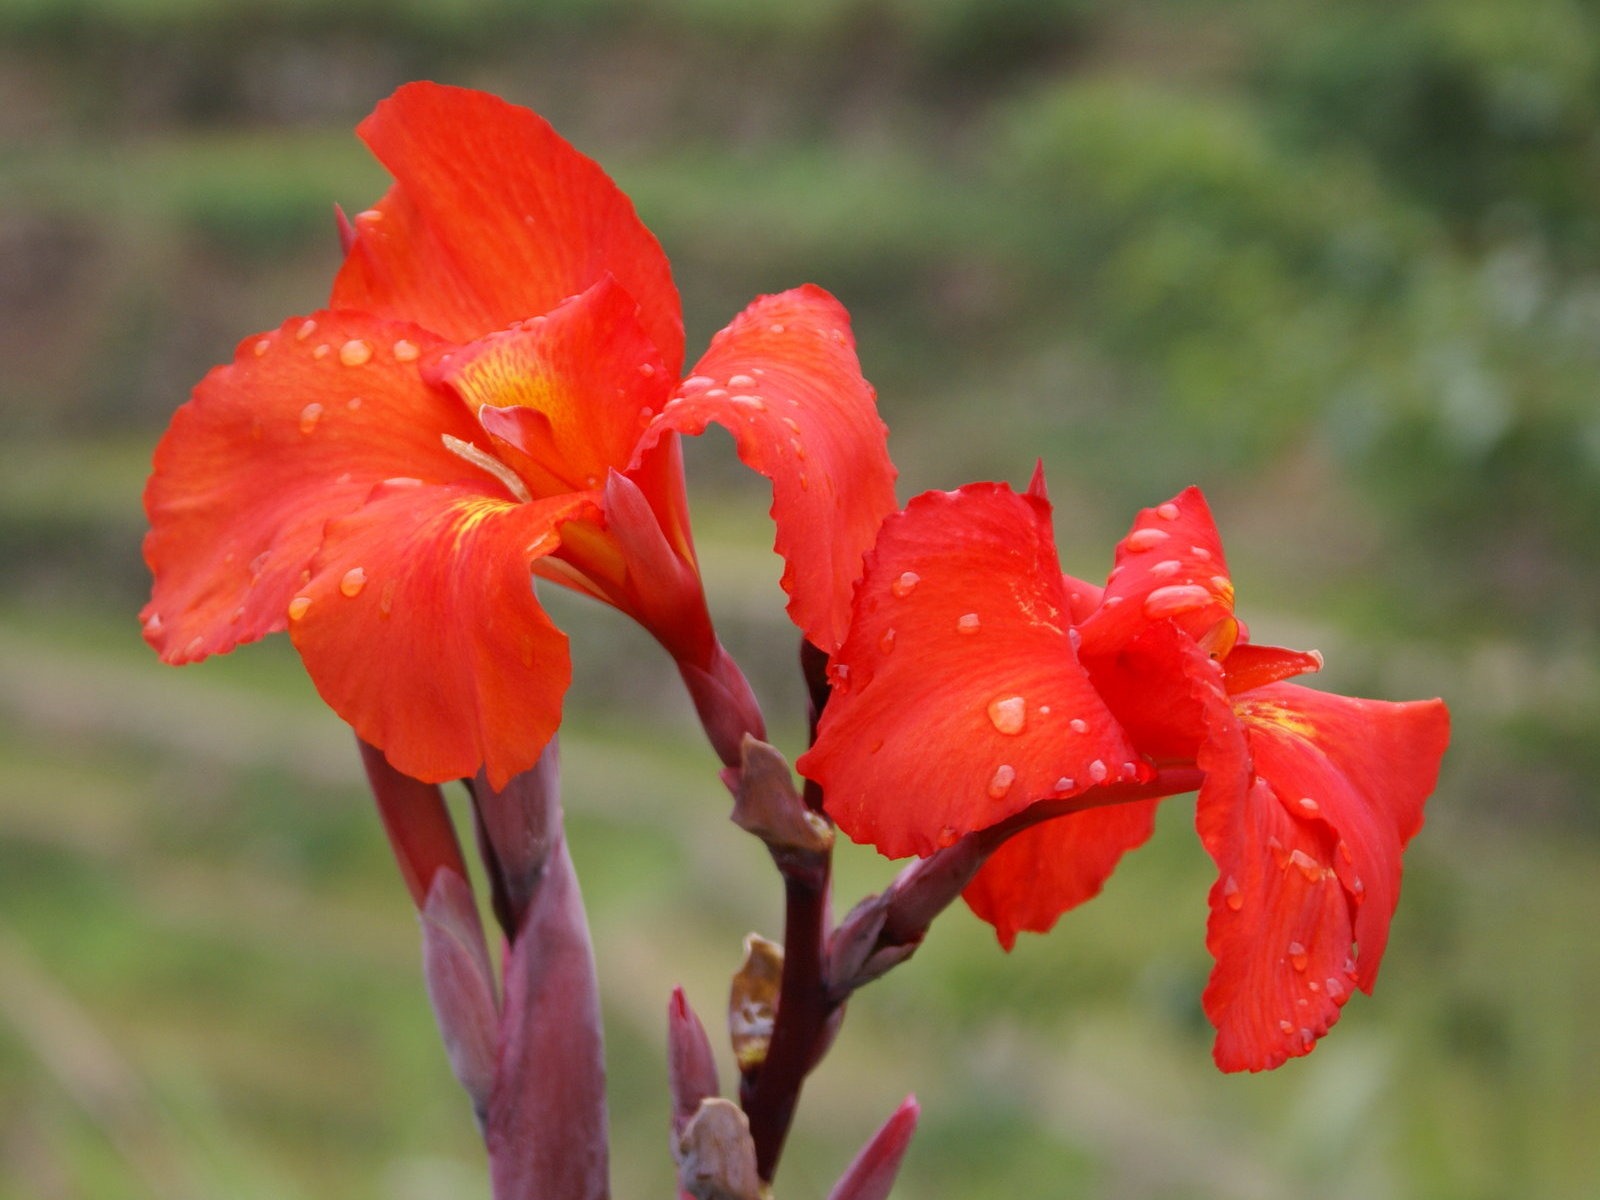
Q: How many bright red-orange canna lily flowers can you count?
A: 2